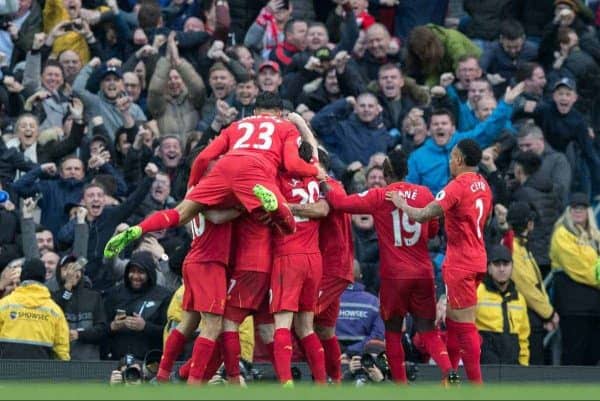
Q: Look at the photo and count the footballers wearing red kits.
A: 7